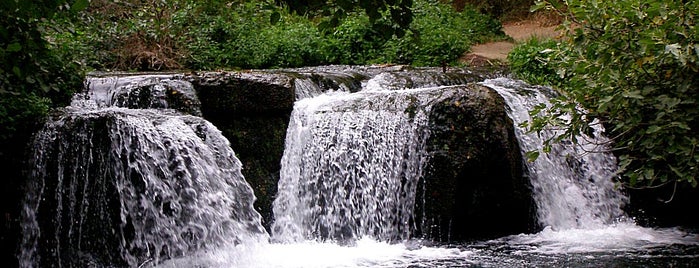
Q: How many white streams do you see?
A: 3